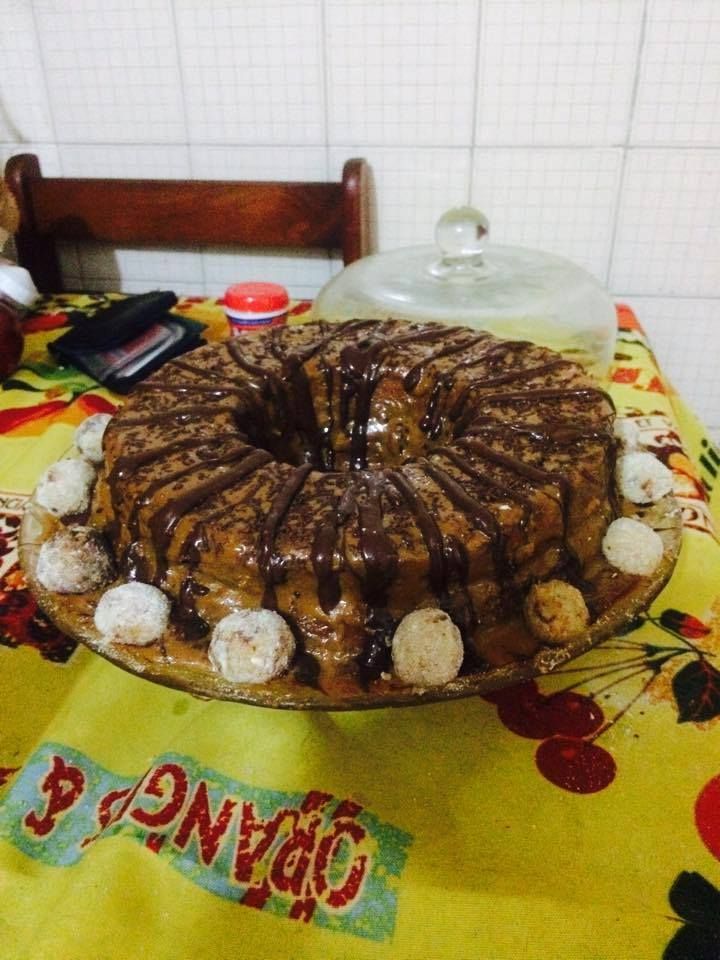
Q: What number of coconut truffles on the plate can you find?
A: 10